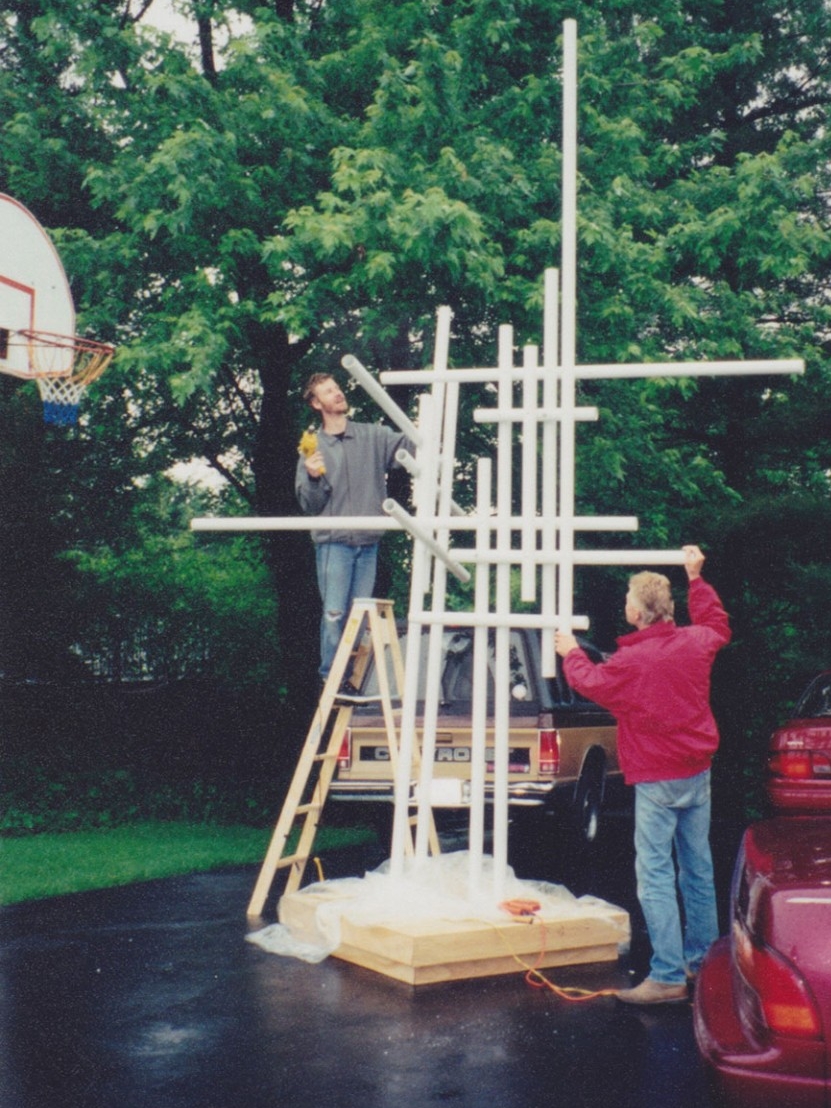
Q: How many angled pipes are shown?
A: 3